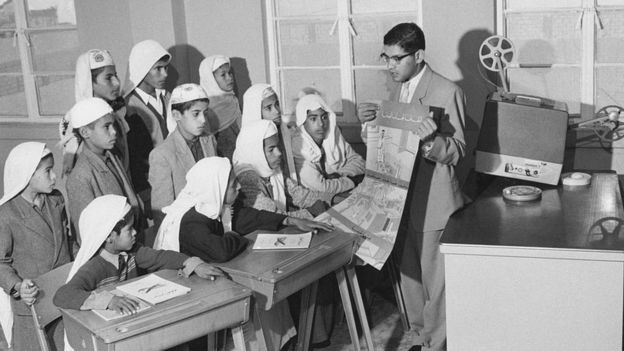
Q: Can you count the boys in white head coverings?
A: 11